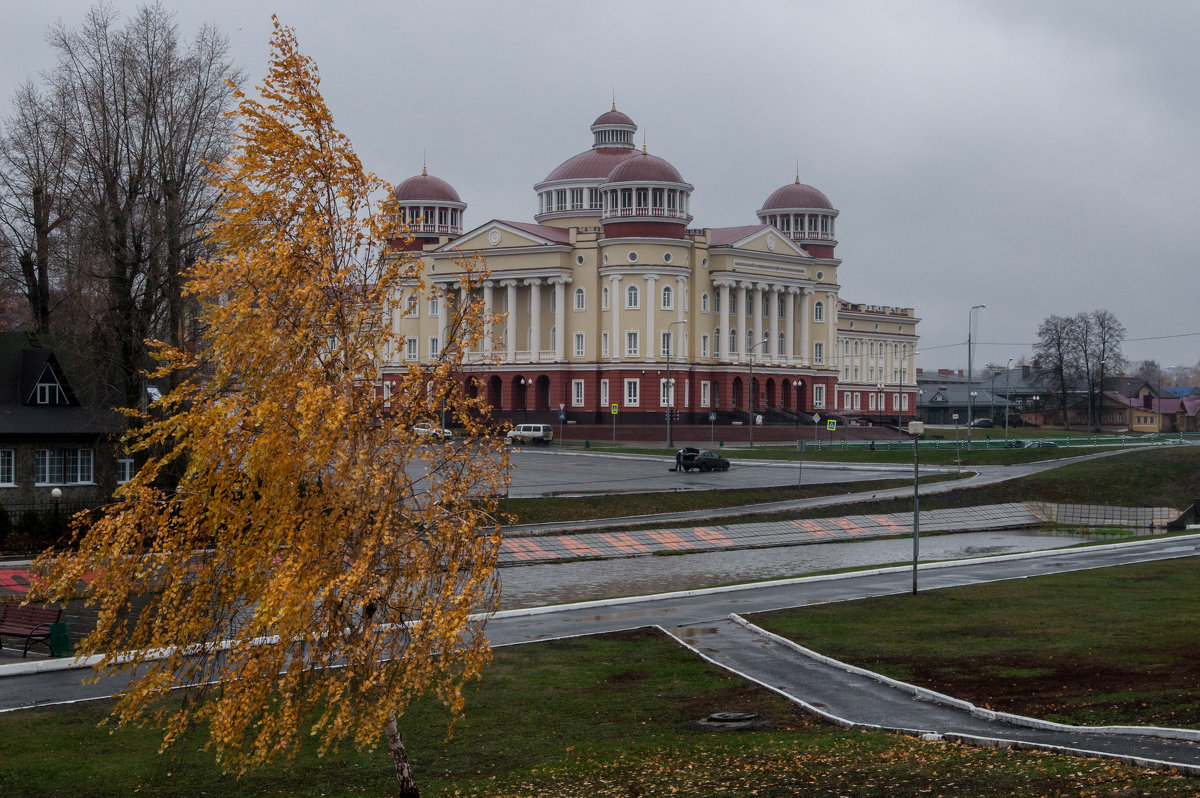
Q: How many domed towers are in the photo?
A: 4